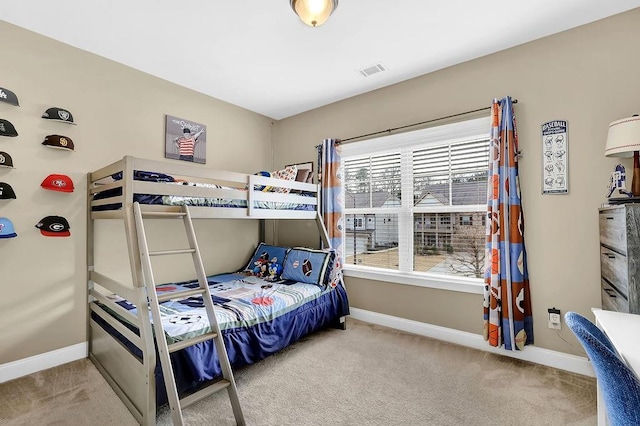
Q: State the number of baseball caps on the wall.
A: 9